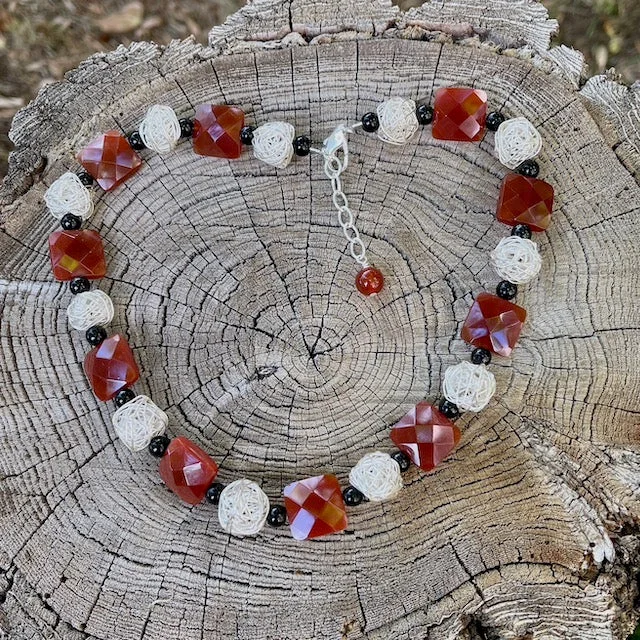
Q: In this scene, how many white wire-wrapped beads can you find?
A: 11